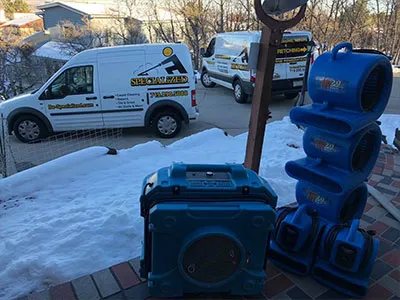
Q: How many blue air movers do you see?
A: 5